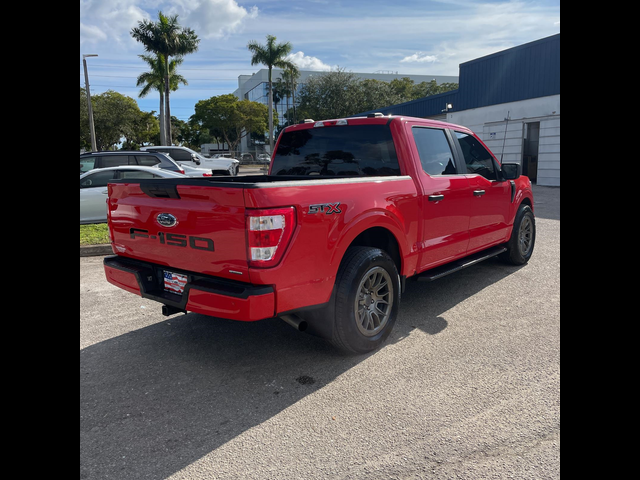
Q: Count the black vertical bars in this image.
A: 2